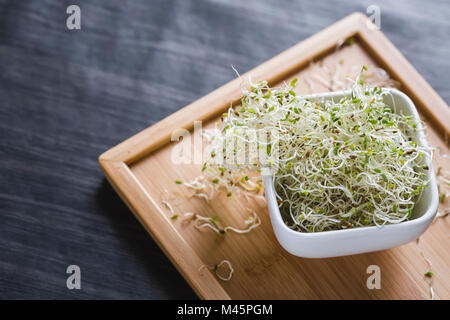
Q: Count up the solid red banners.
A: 0